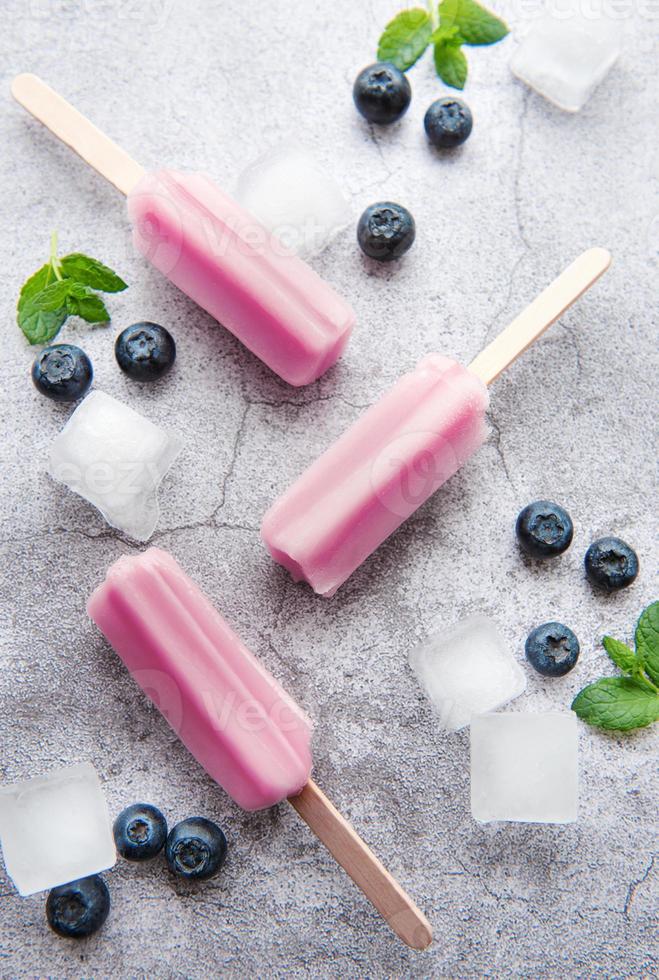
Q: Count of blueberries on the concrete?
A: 11